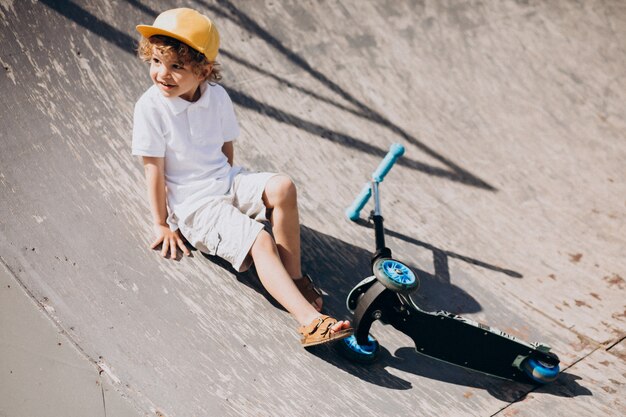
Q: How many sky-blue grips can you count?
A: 2